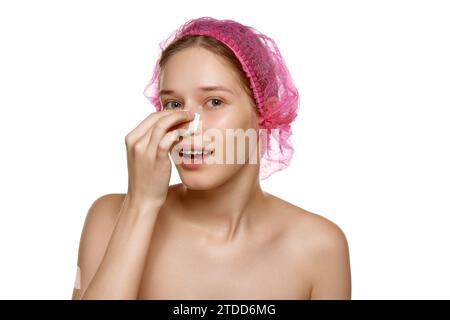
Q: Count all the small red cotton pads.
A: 0